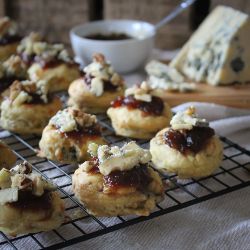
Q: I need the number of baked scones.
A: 11